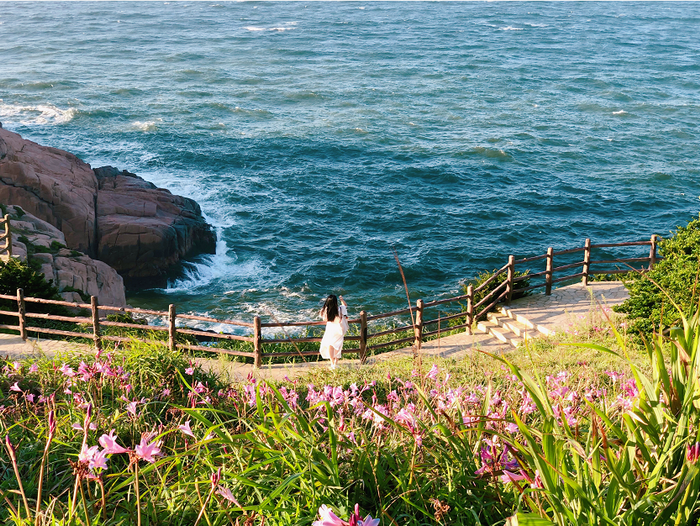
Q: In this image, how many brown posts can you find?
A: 12